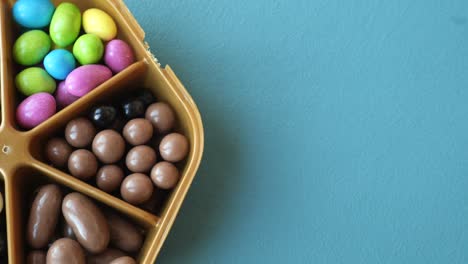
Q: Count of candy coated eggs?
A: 11